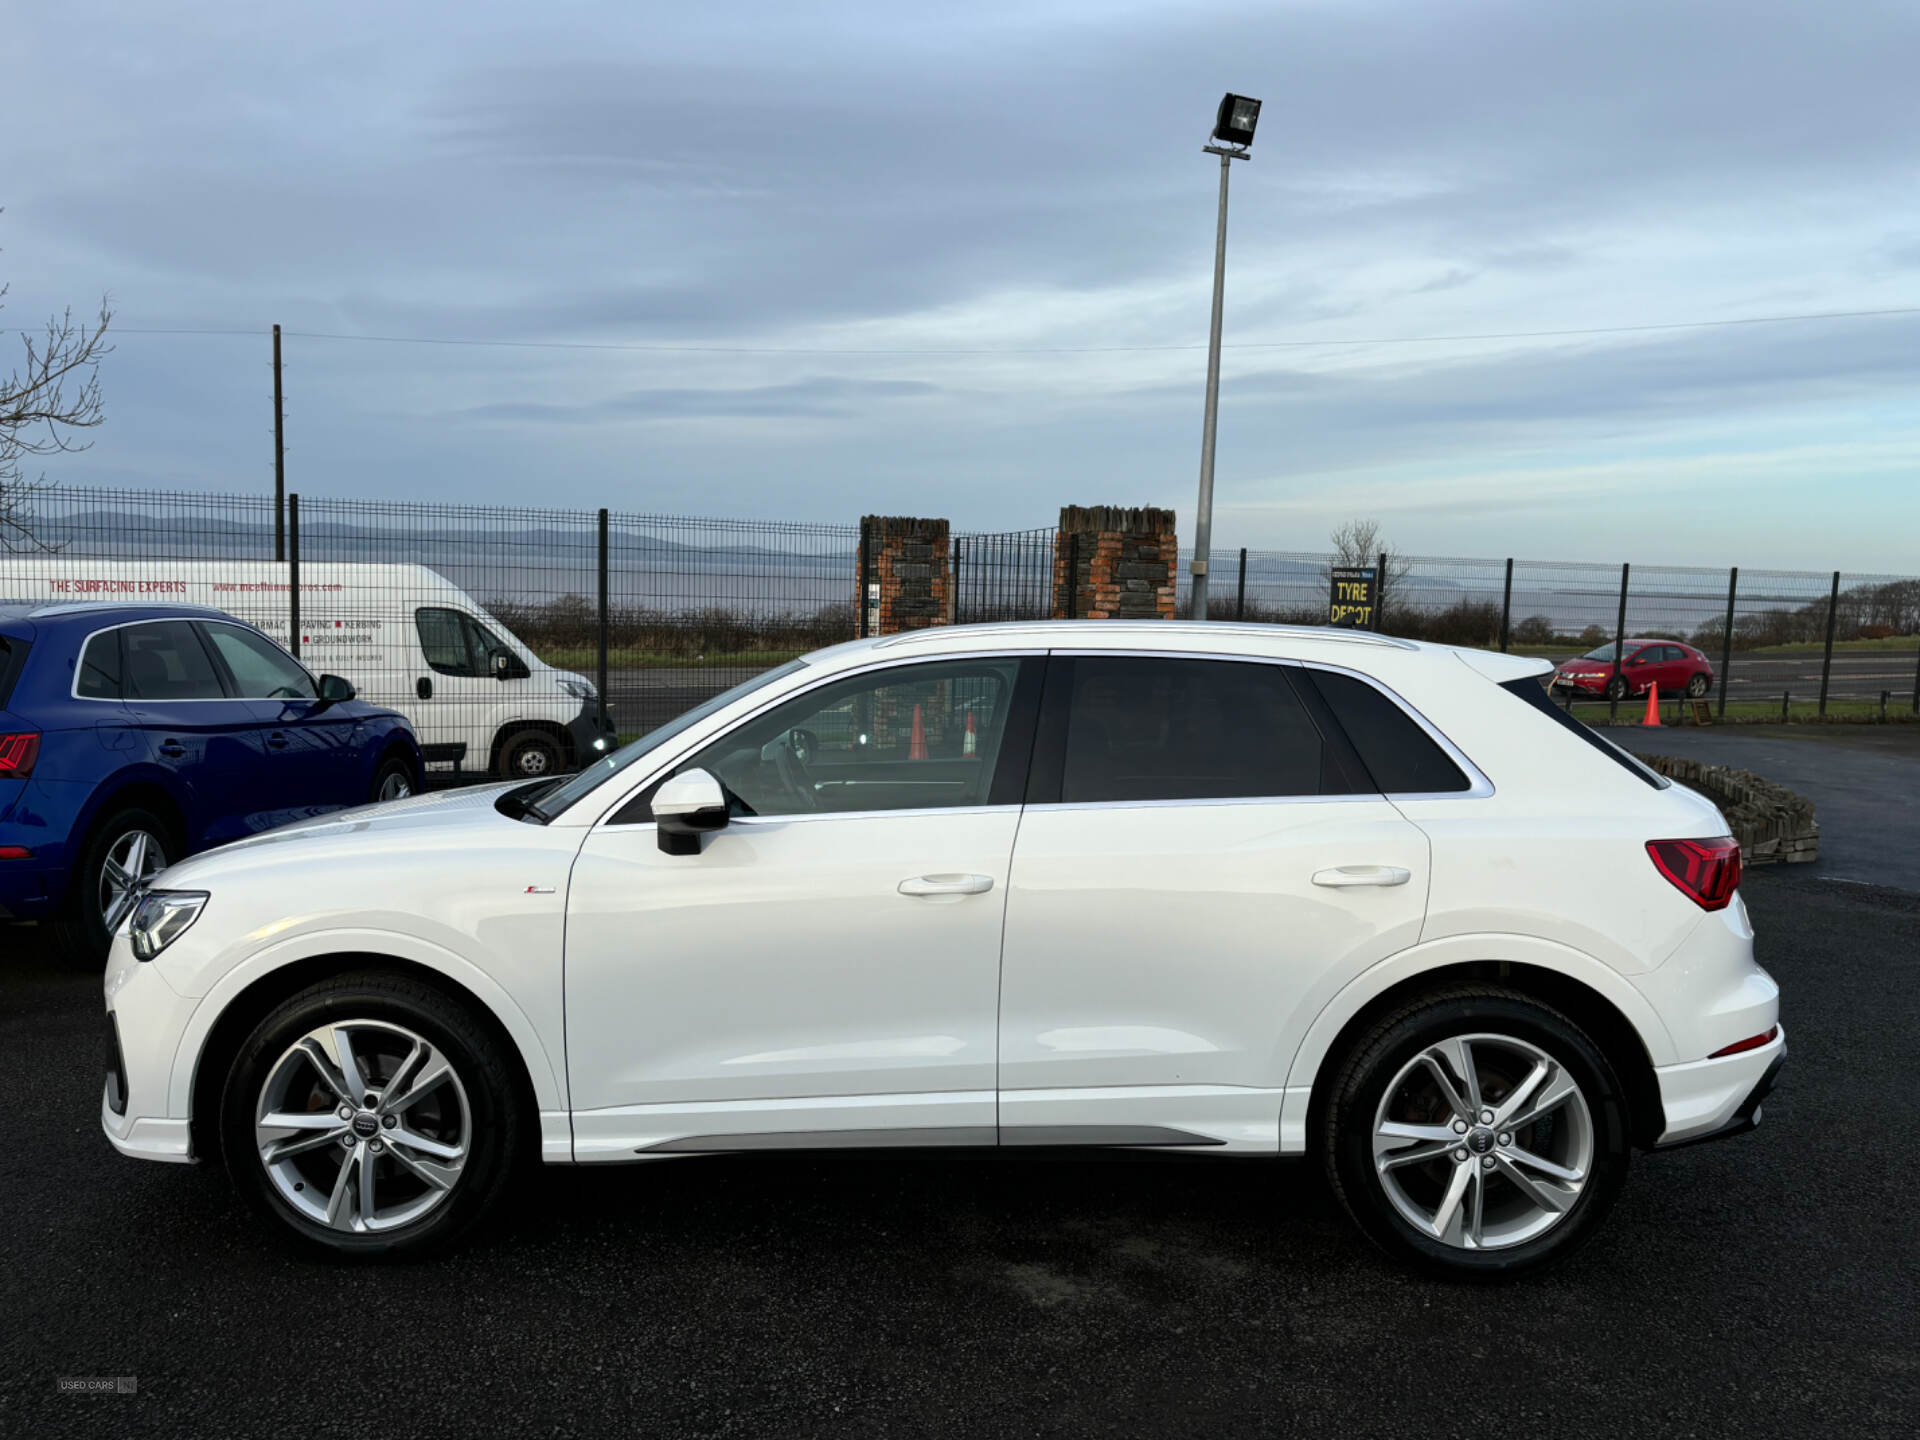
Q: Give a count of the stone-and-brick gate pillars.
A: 2